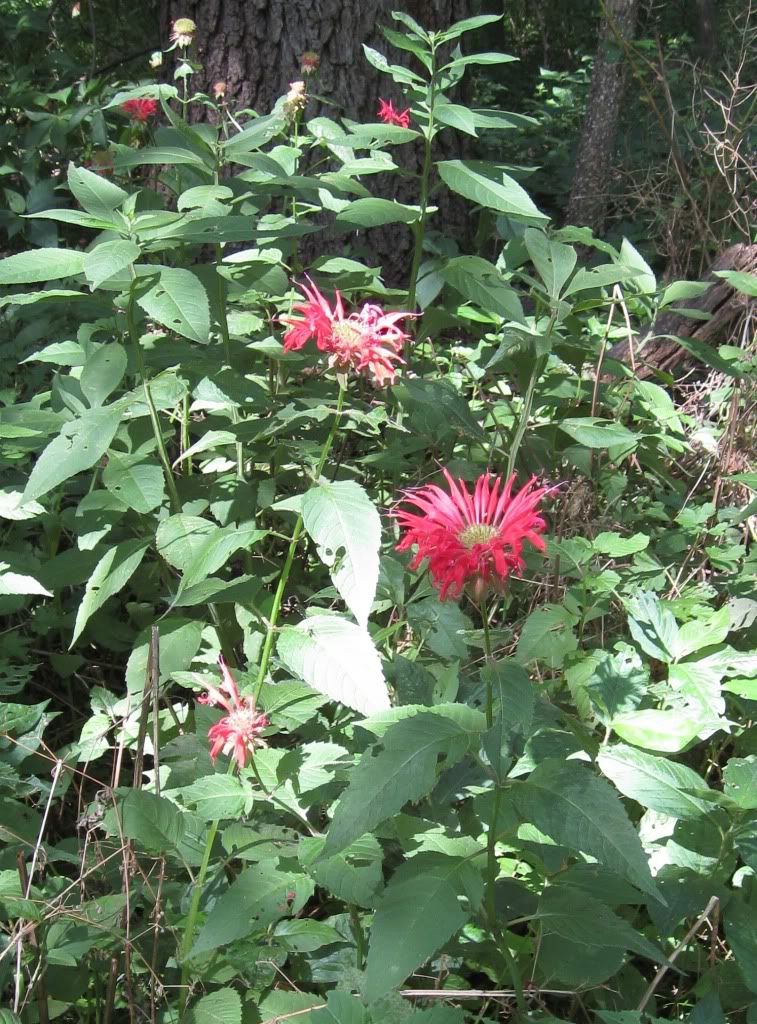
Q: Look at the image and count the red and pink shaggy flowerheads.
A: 5